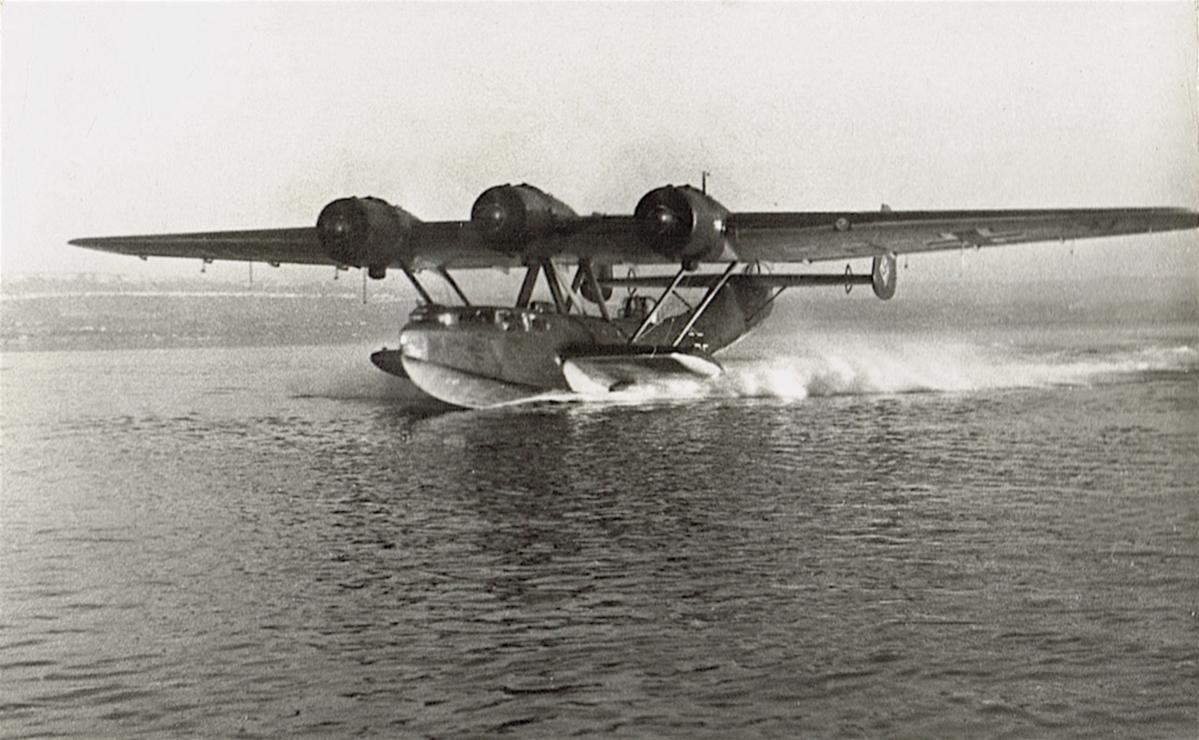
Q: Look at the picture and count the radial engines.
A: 3